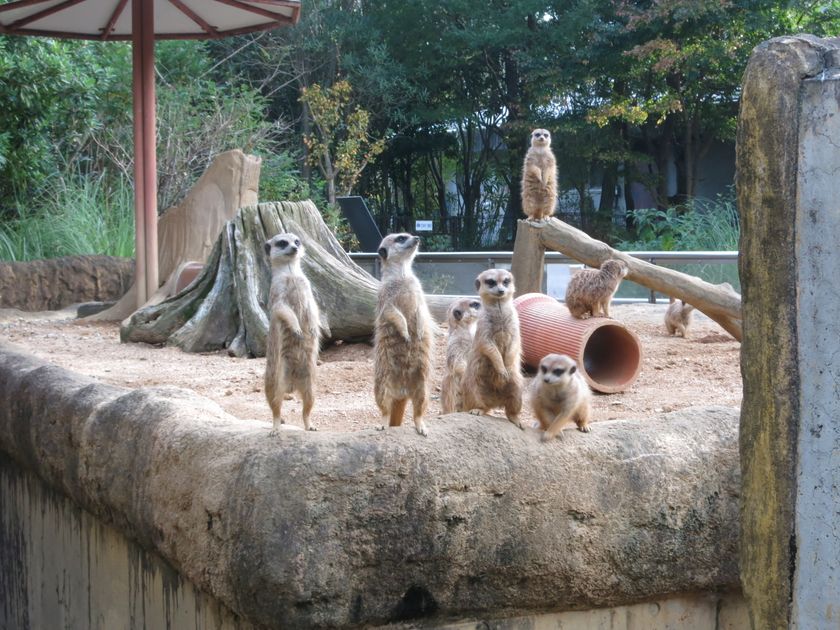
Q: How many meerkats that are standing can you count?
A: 5